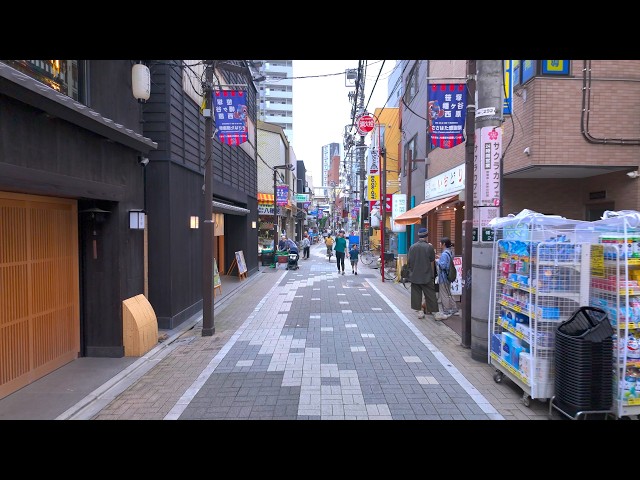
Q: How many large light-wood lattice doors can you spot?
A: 1